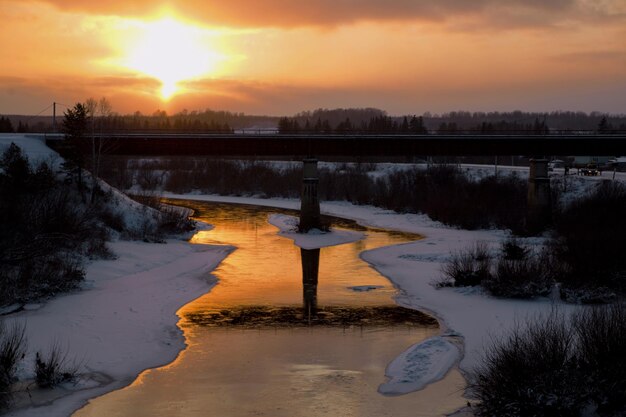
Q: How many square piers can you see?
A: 2